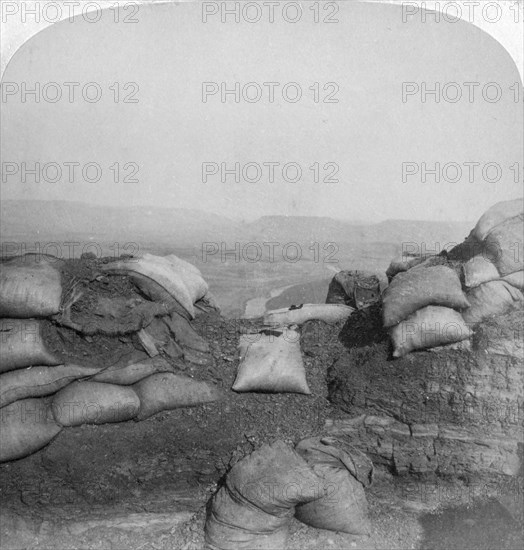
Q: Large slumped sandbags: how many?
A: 2